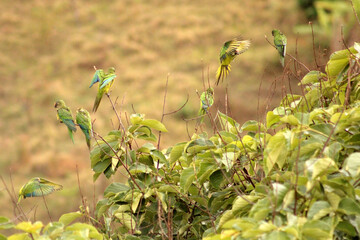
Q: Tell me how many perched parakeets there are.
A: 5